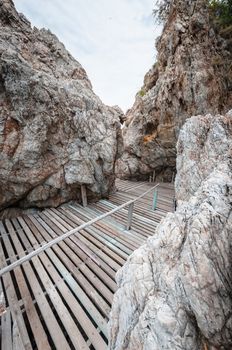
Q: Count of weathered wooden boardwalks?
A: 1